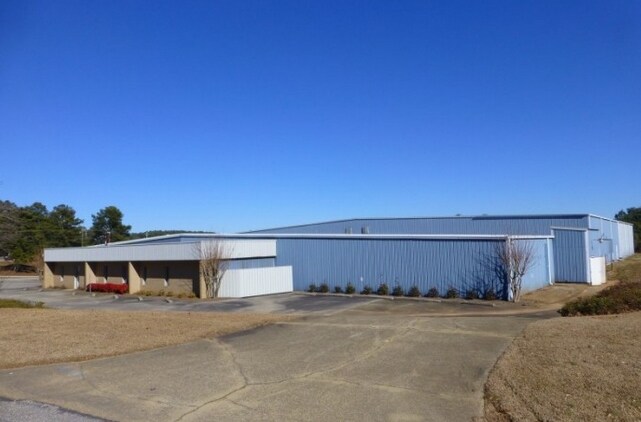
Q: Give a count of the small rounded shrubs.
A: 12